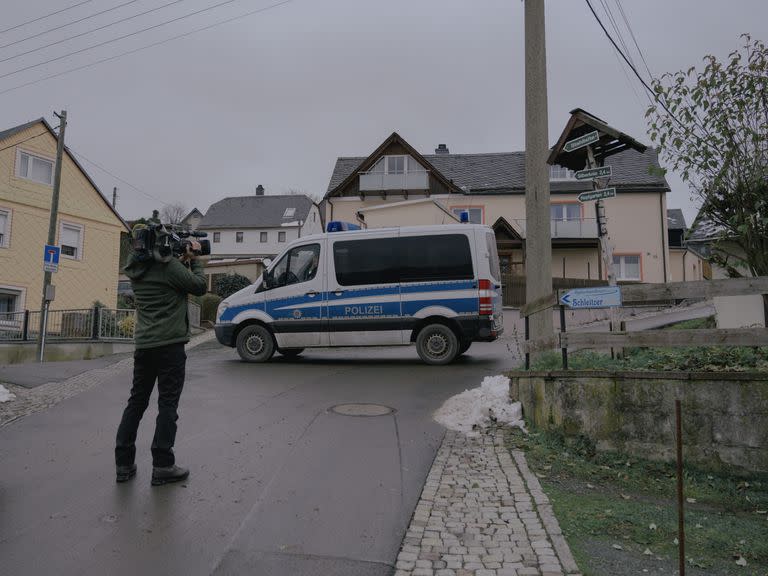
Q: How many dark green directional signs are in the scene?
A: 3